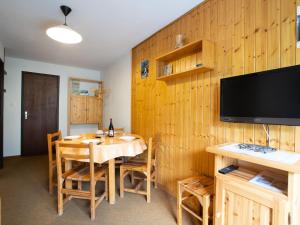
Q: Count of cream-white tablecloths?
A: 1